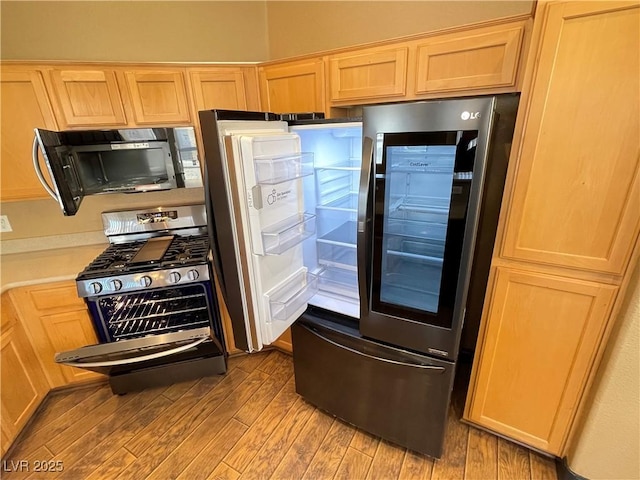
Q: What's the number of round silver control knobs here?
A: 5